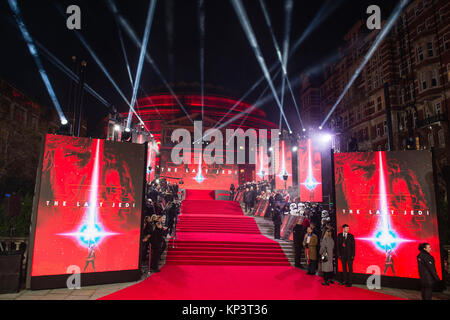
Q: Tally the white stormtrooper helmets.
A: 3